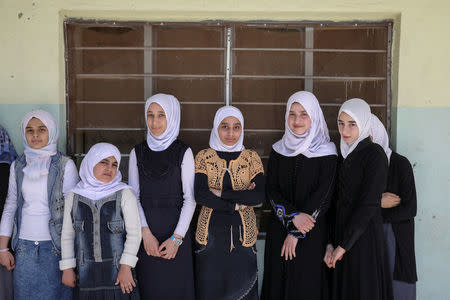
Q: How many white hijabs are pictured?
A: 7